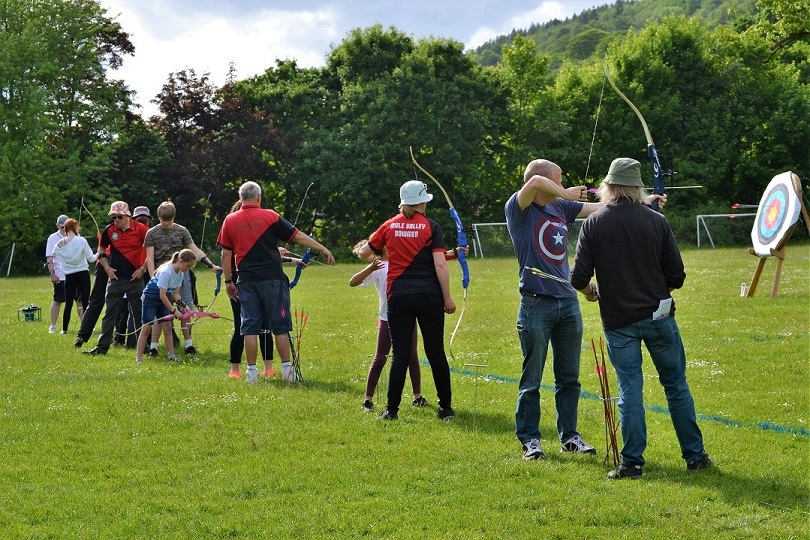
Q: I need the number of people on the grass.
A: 12